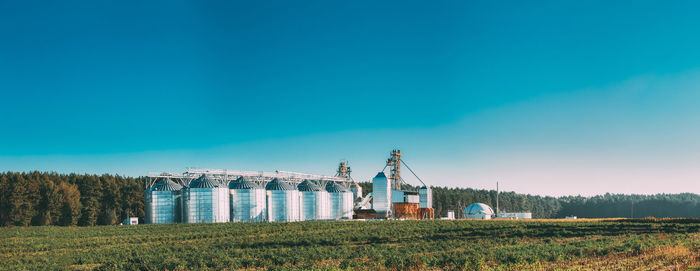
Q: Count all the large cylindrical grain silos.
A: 6